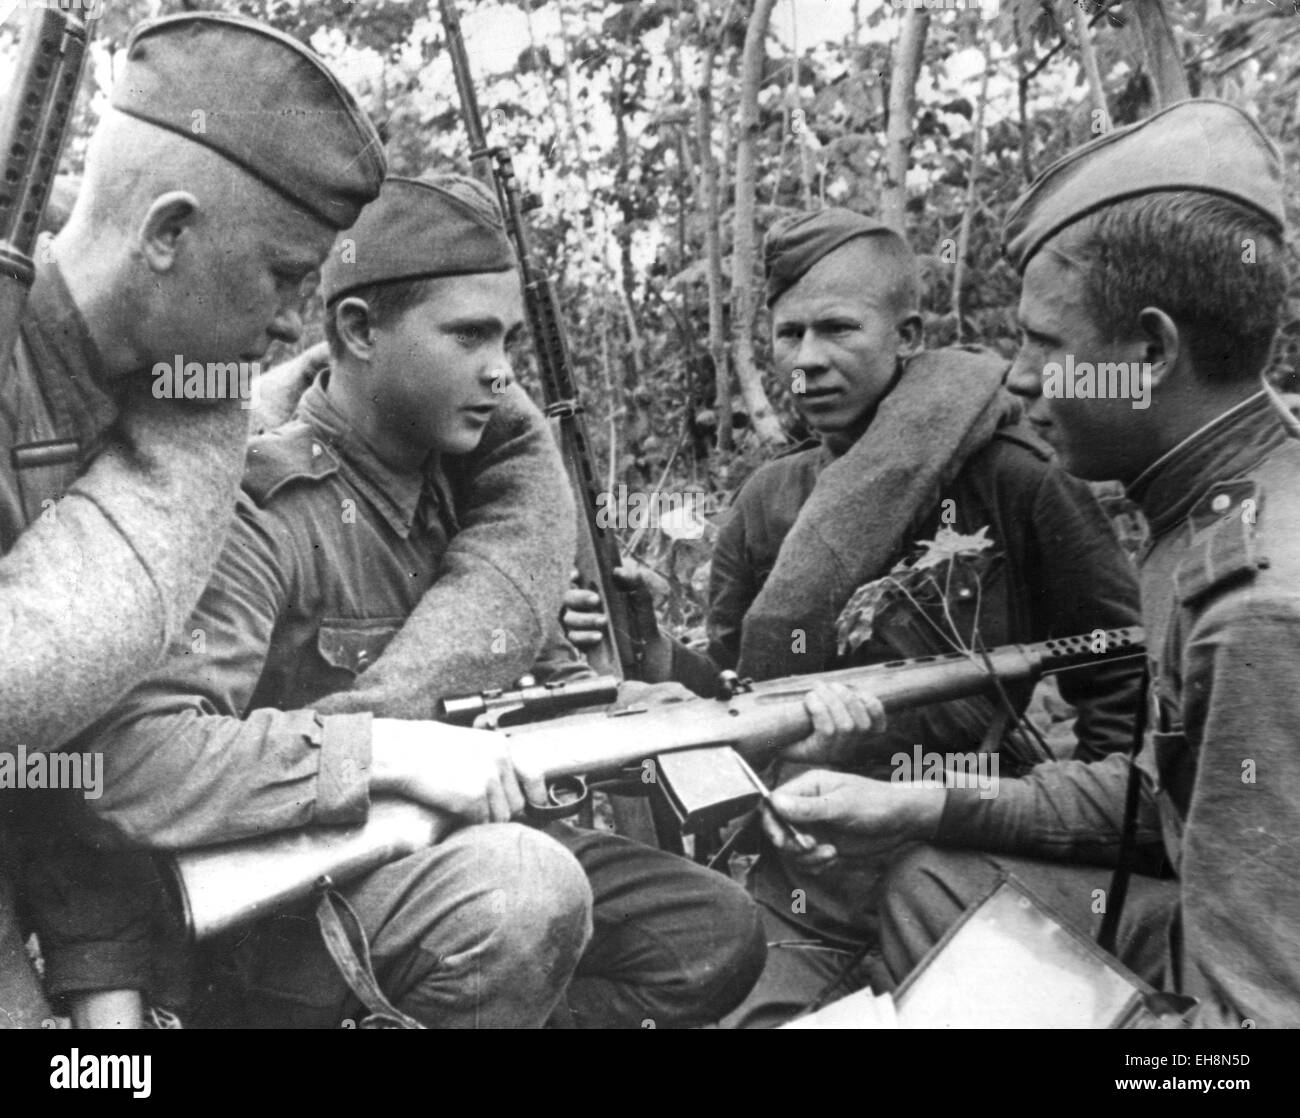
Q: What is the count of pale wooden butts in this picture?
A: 1